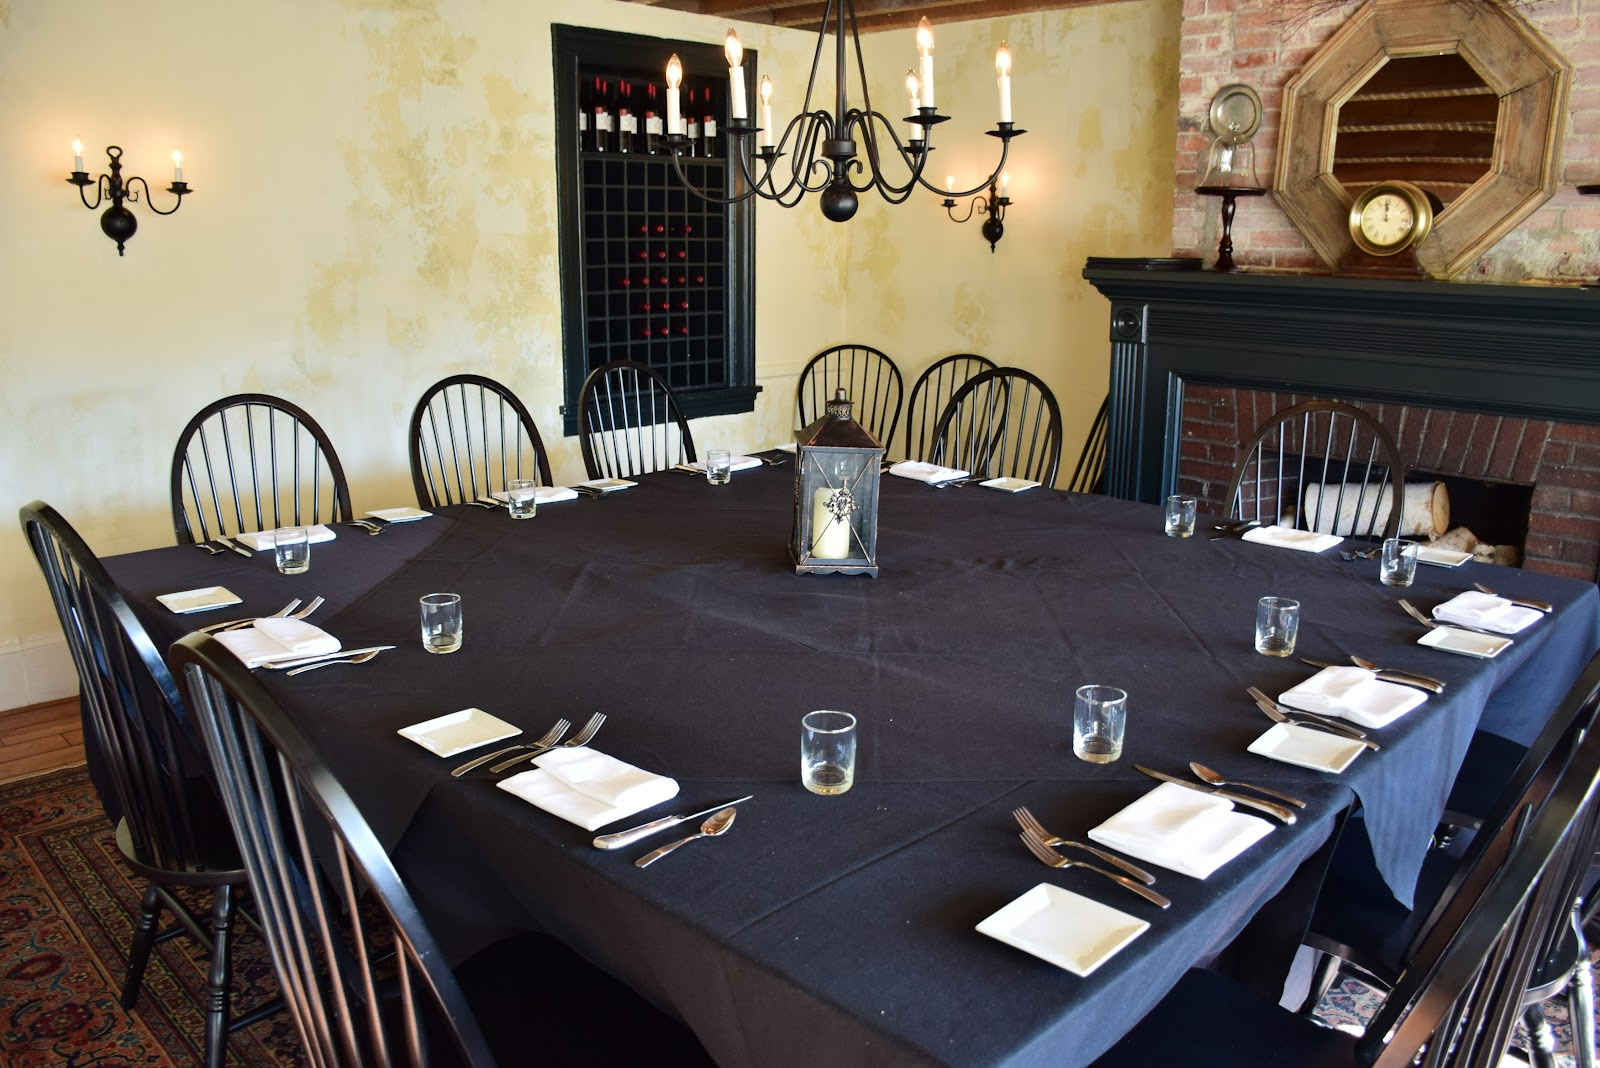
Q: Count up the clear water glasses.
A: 9